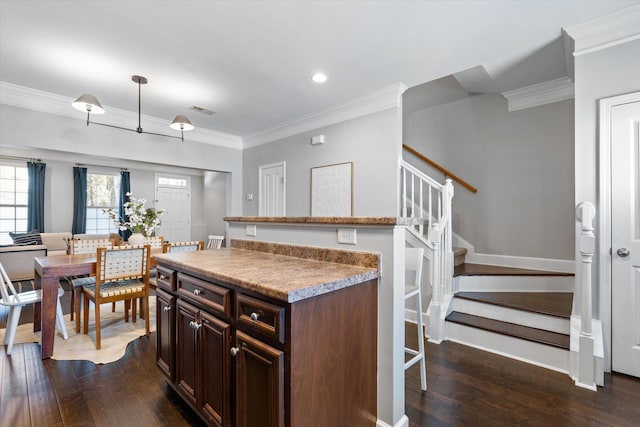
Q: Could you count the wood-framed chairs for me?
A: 4